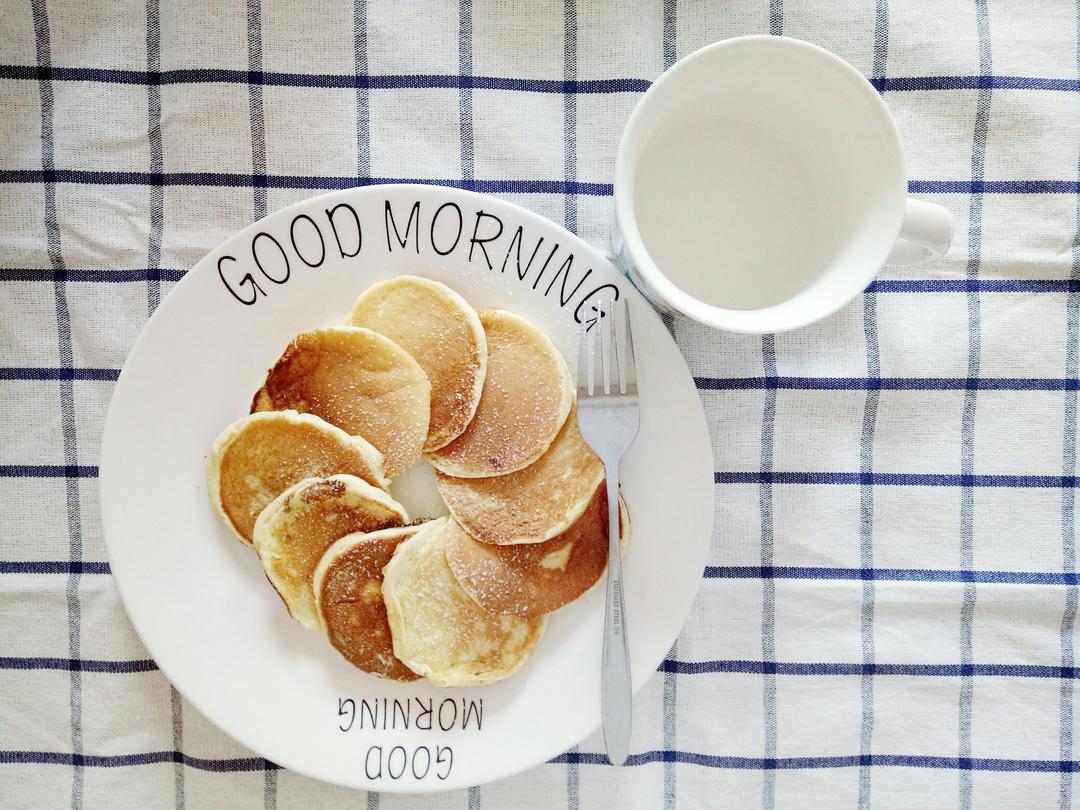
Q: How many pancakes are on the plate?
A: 9